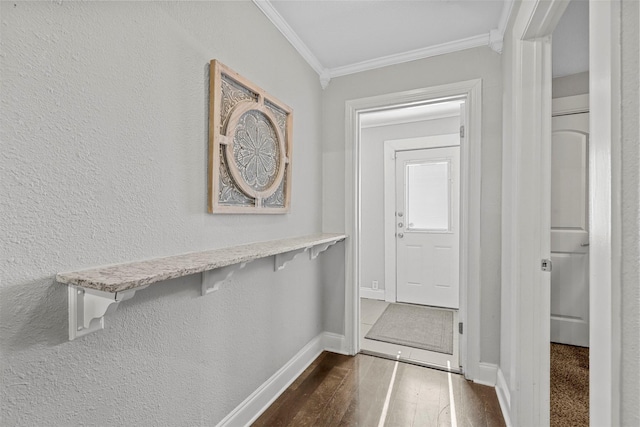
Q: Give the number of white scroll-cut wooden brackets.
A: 4